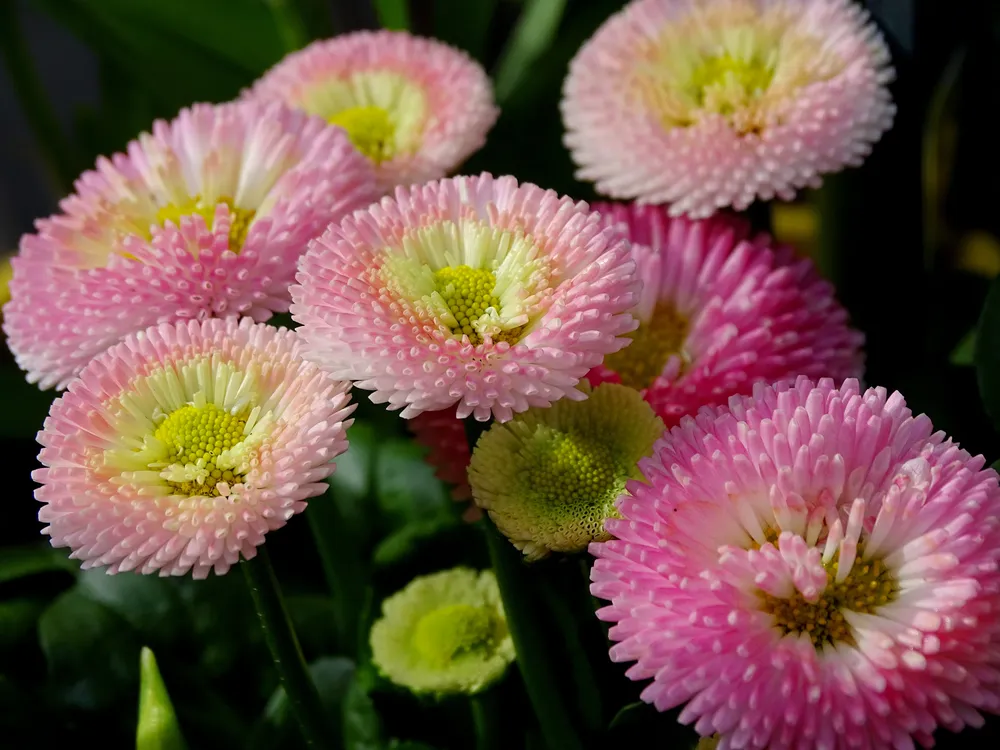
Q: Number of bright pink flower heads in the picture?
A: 2